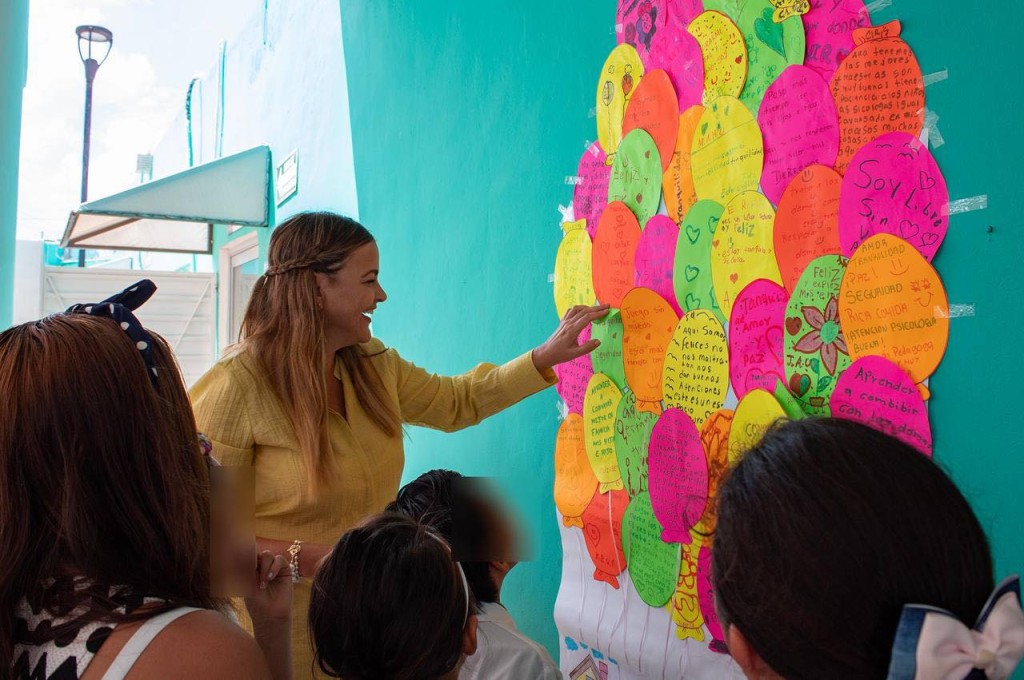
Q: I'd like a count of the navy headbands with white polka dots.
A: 1